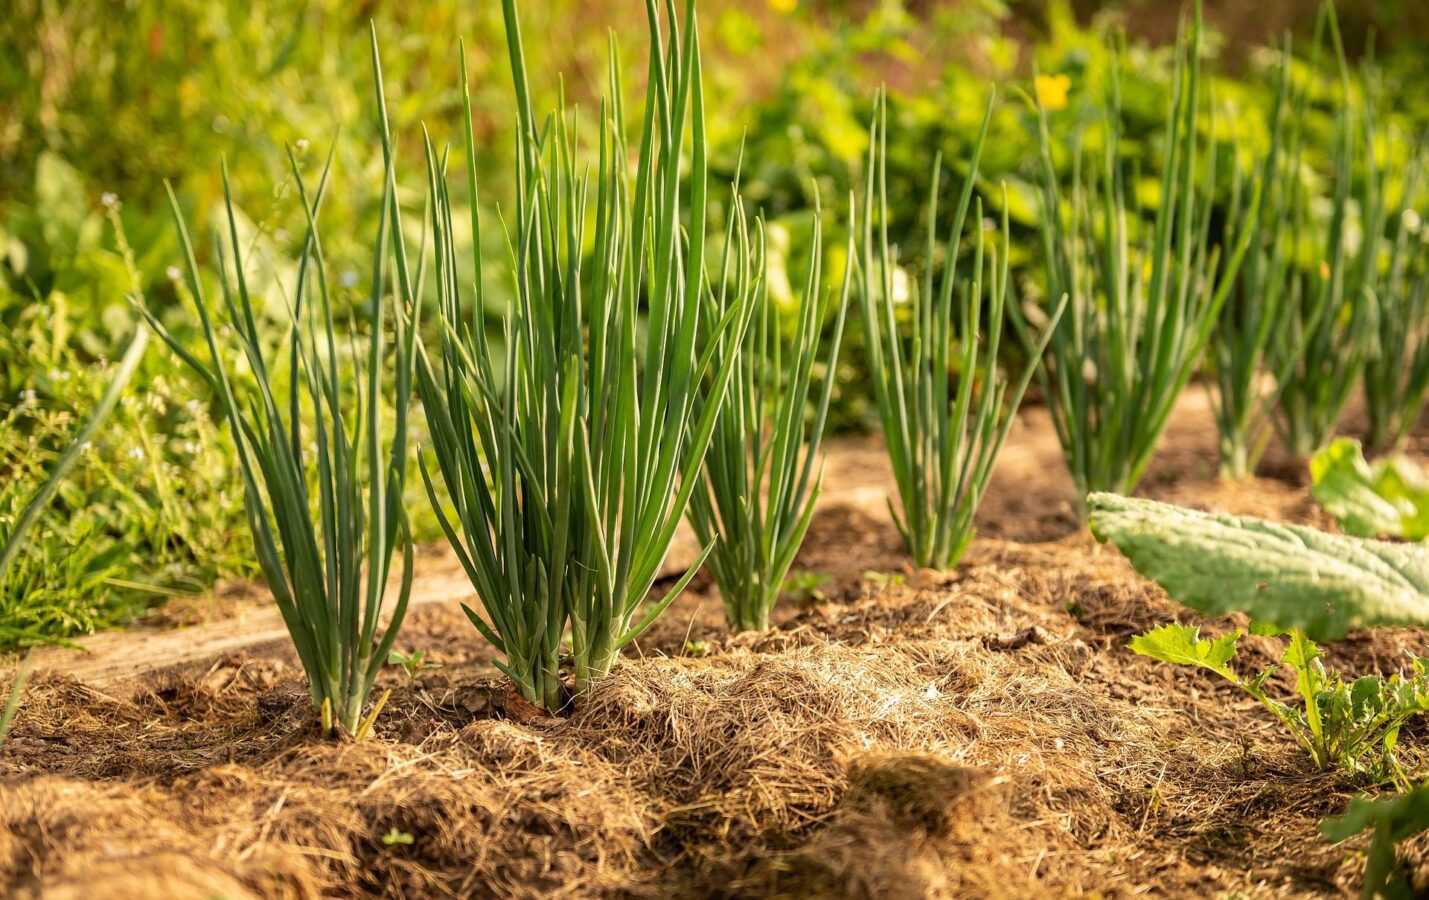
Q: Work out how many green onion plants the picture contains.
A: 8